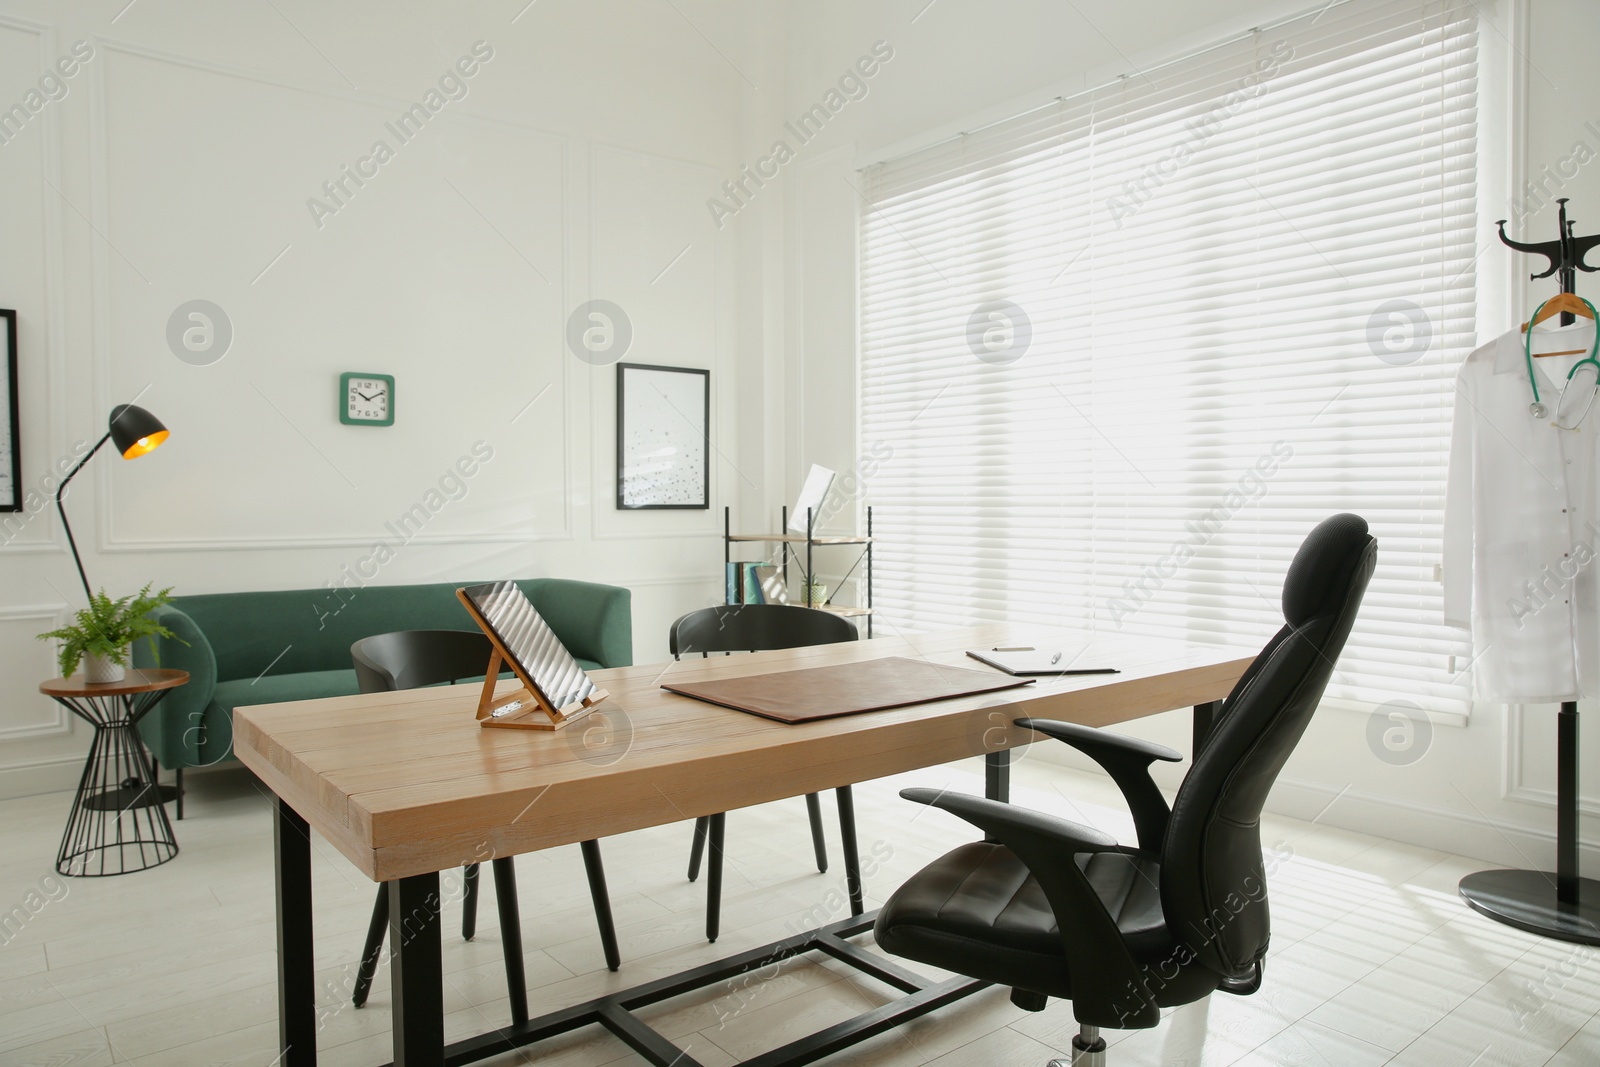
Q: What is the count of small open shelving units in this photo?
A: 1